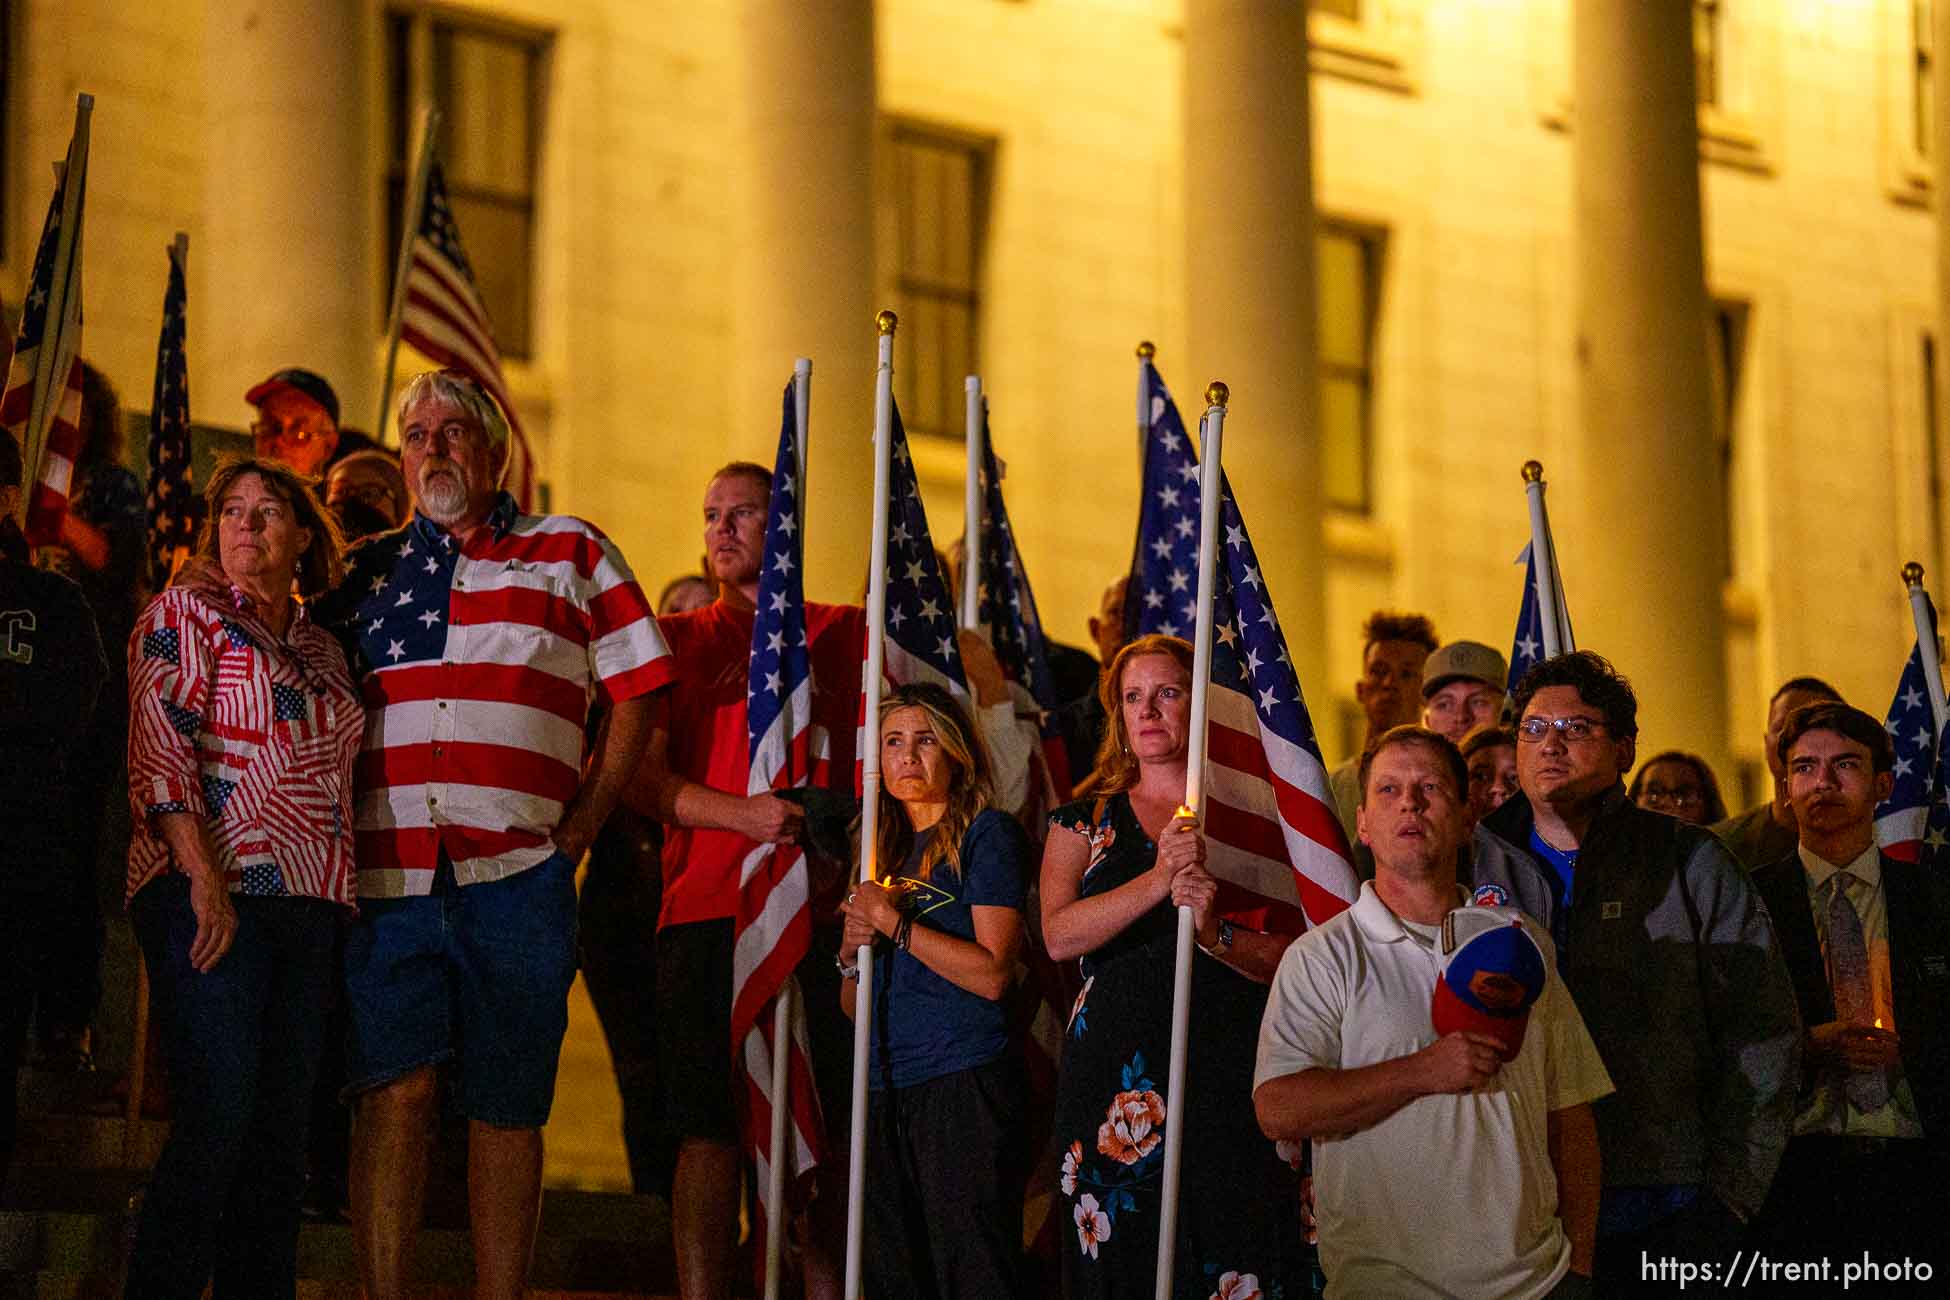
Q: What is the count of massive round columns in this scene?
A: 4